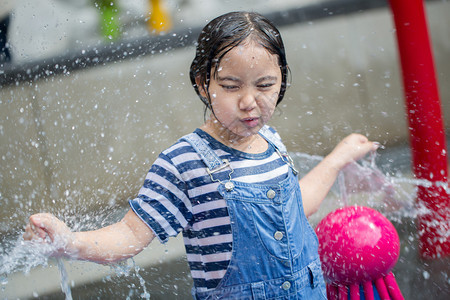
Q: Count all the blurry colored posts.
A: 3